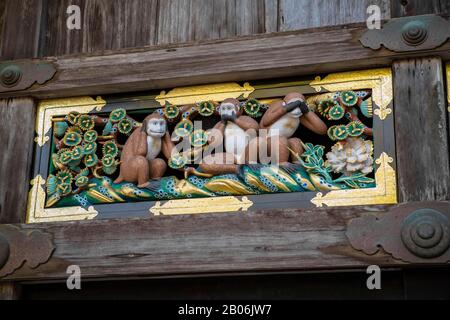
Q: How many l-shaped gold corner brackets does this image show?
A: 4